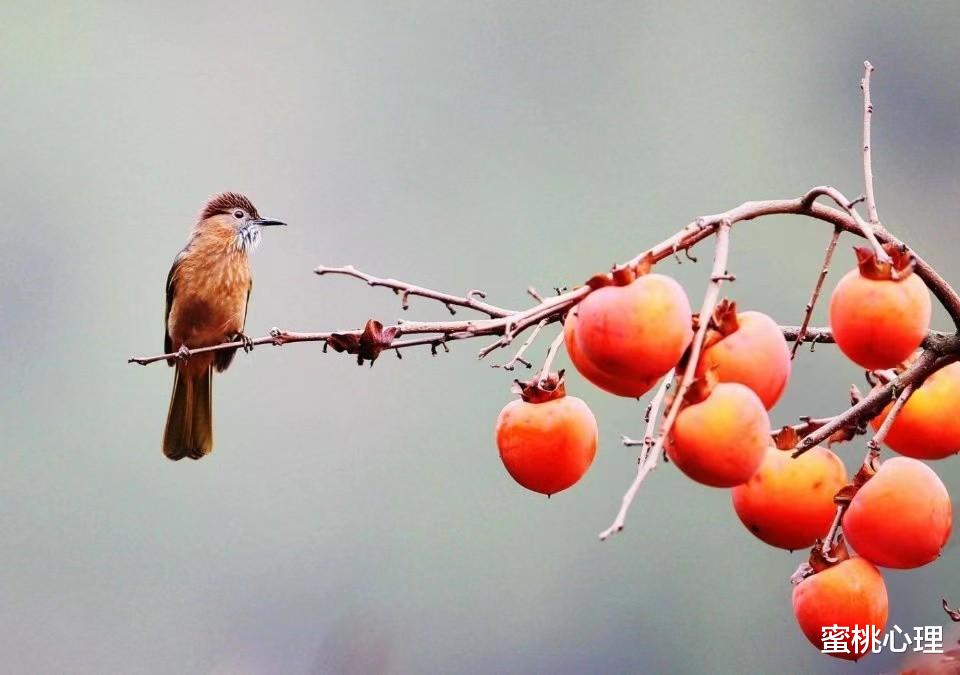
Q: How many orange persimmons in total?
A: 10